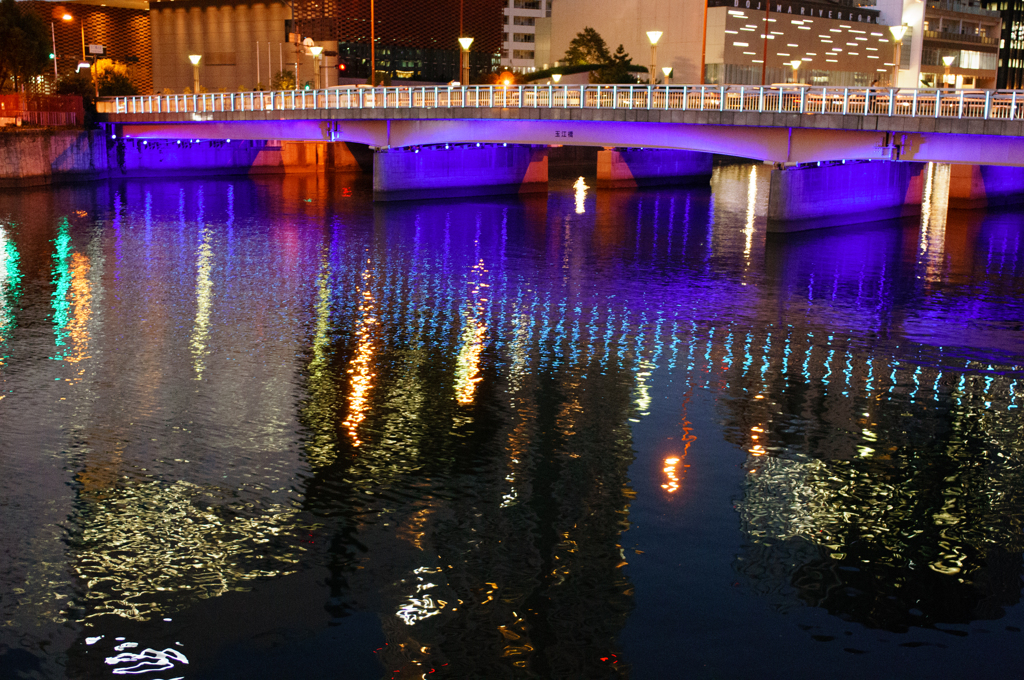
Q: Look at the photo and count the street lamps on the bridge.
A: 9